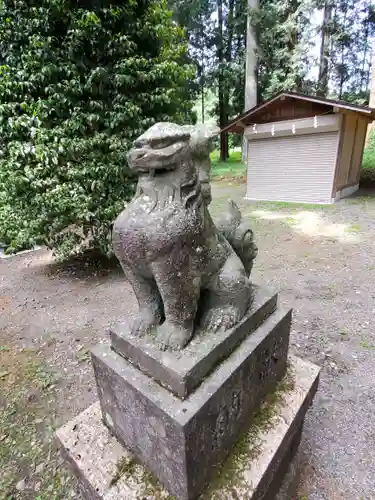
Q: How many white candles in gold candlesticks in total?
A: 0